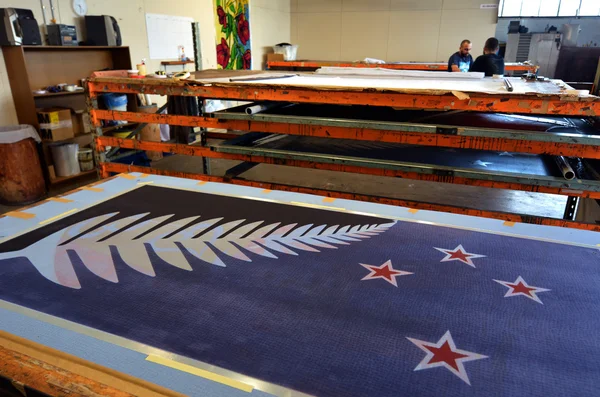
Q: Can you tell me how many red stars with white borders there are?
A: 4